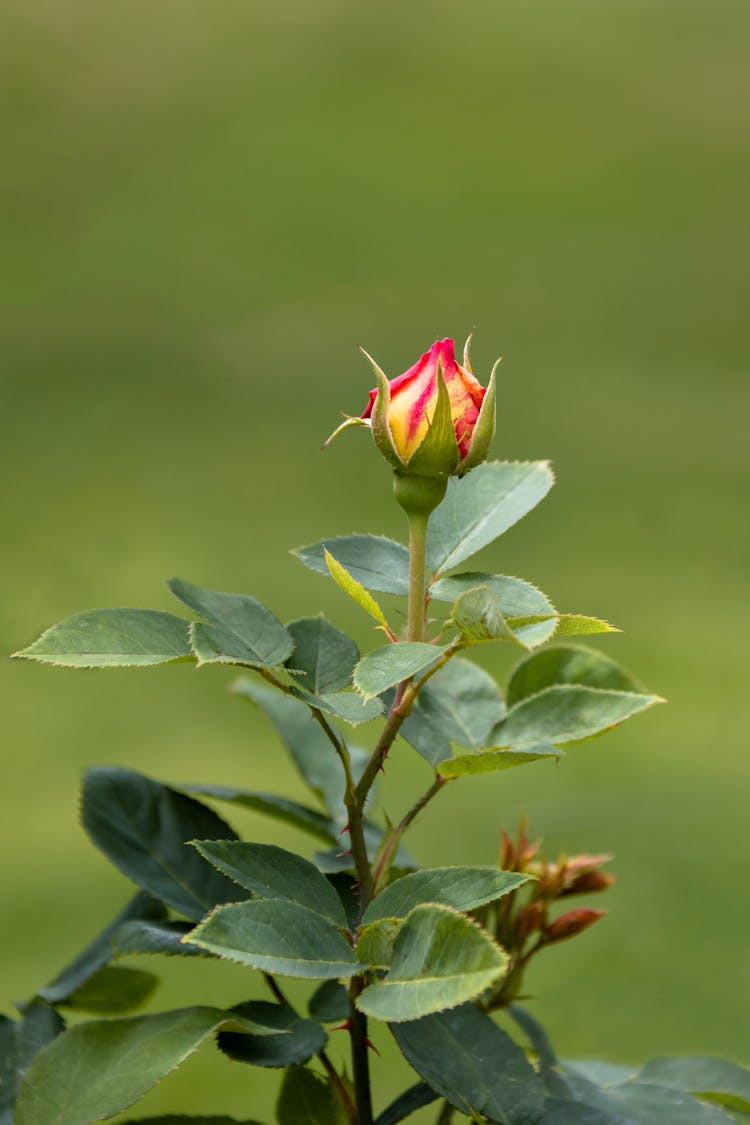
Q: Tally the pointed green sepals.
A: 5